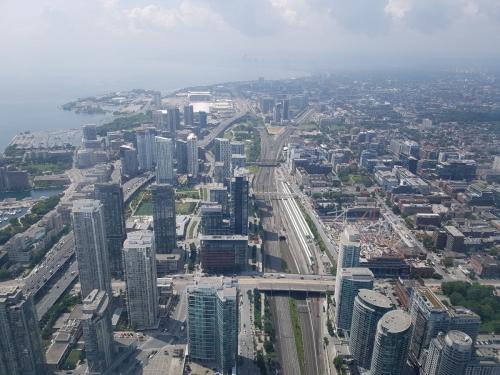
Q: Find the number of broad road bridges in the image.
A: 1